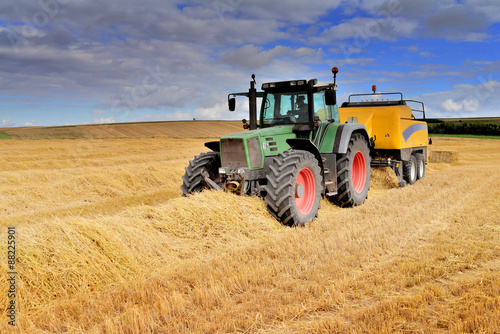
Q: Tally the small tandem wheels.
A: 2